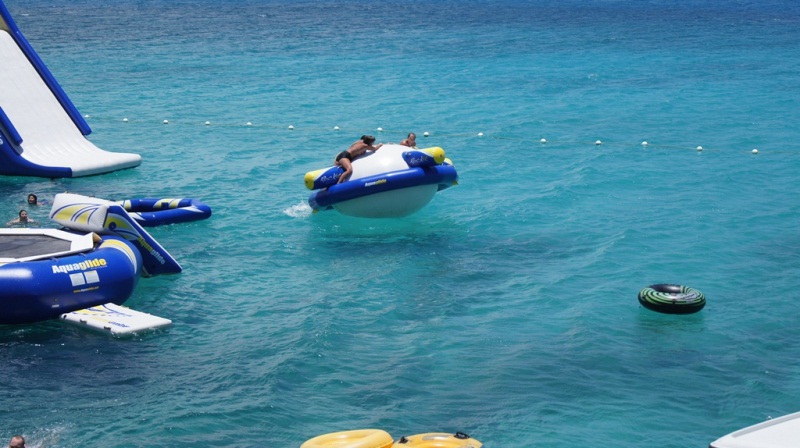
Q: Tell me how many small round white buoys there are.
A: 15